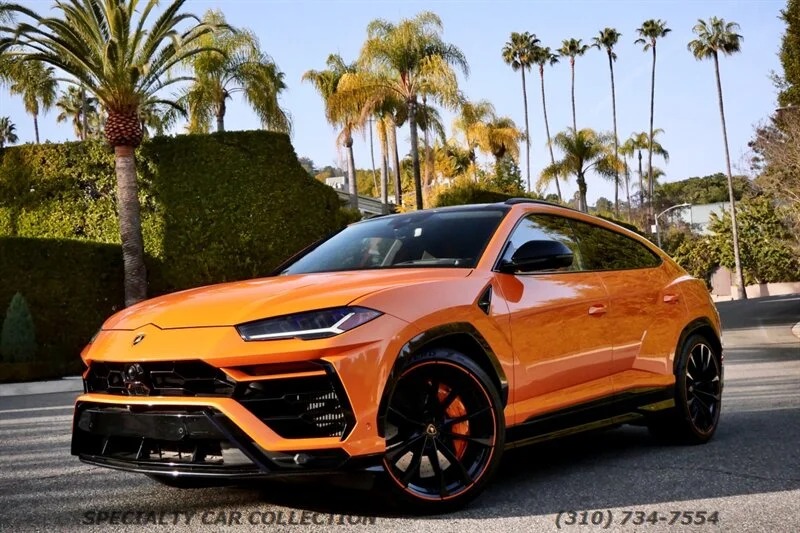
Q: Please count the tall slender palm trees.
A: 6